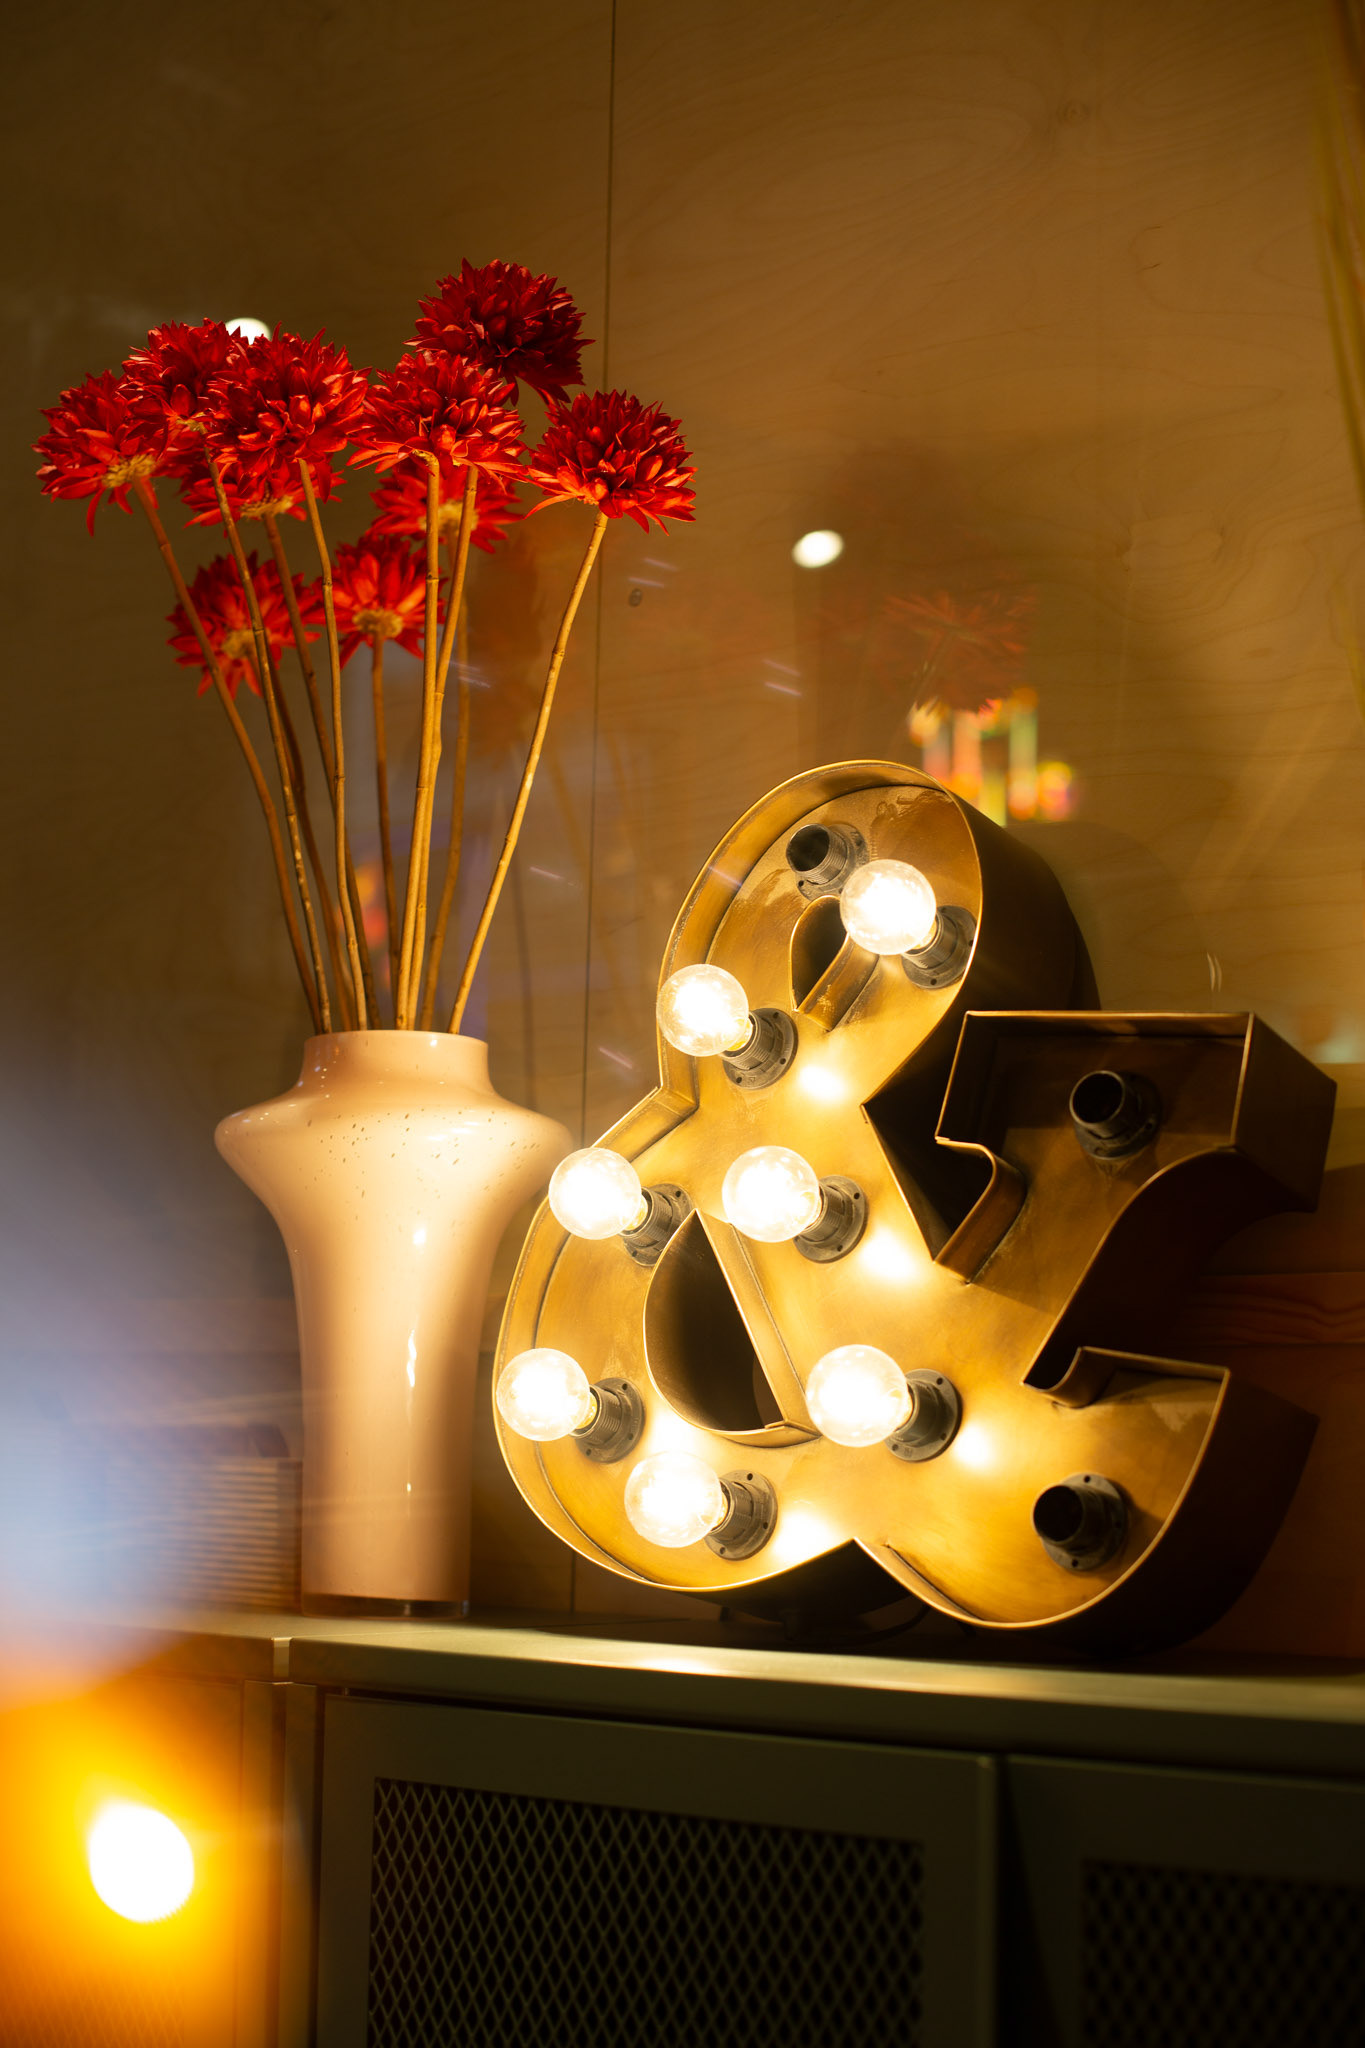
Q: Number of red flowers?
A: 10